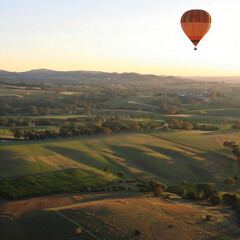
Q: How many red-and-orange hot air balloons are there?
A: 1